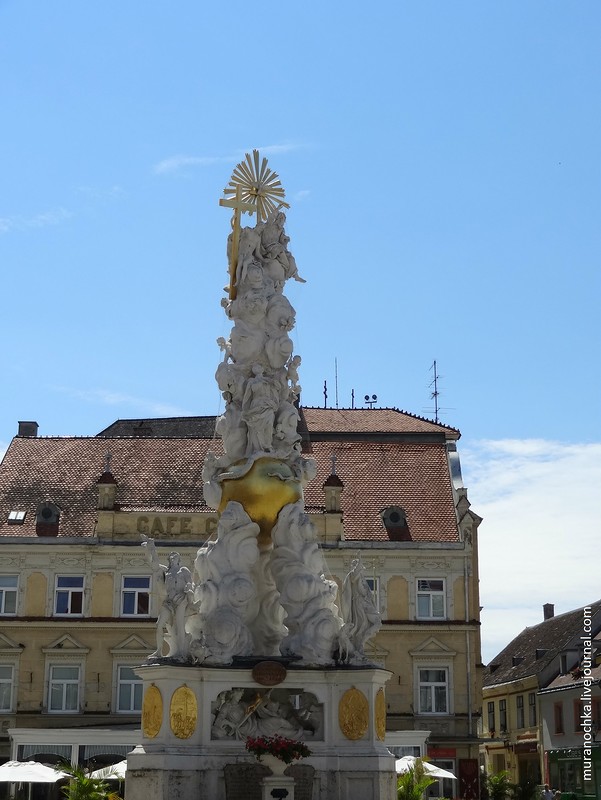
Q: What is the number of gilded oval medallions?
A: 4